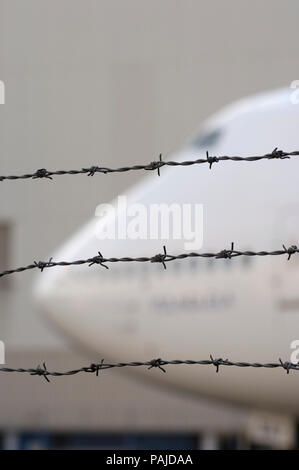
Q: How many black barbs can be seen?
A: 15